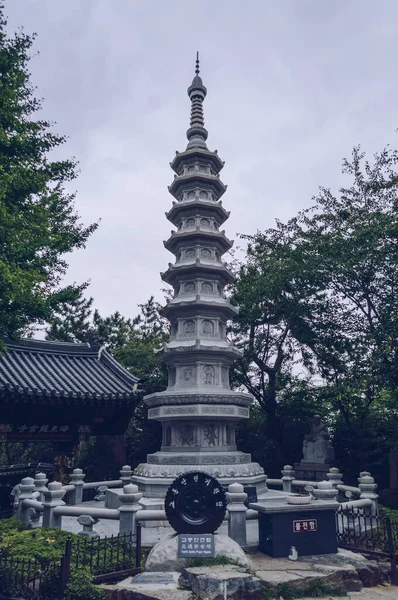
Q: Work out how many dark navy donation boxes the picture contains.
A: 1